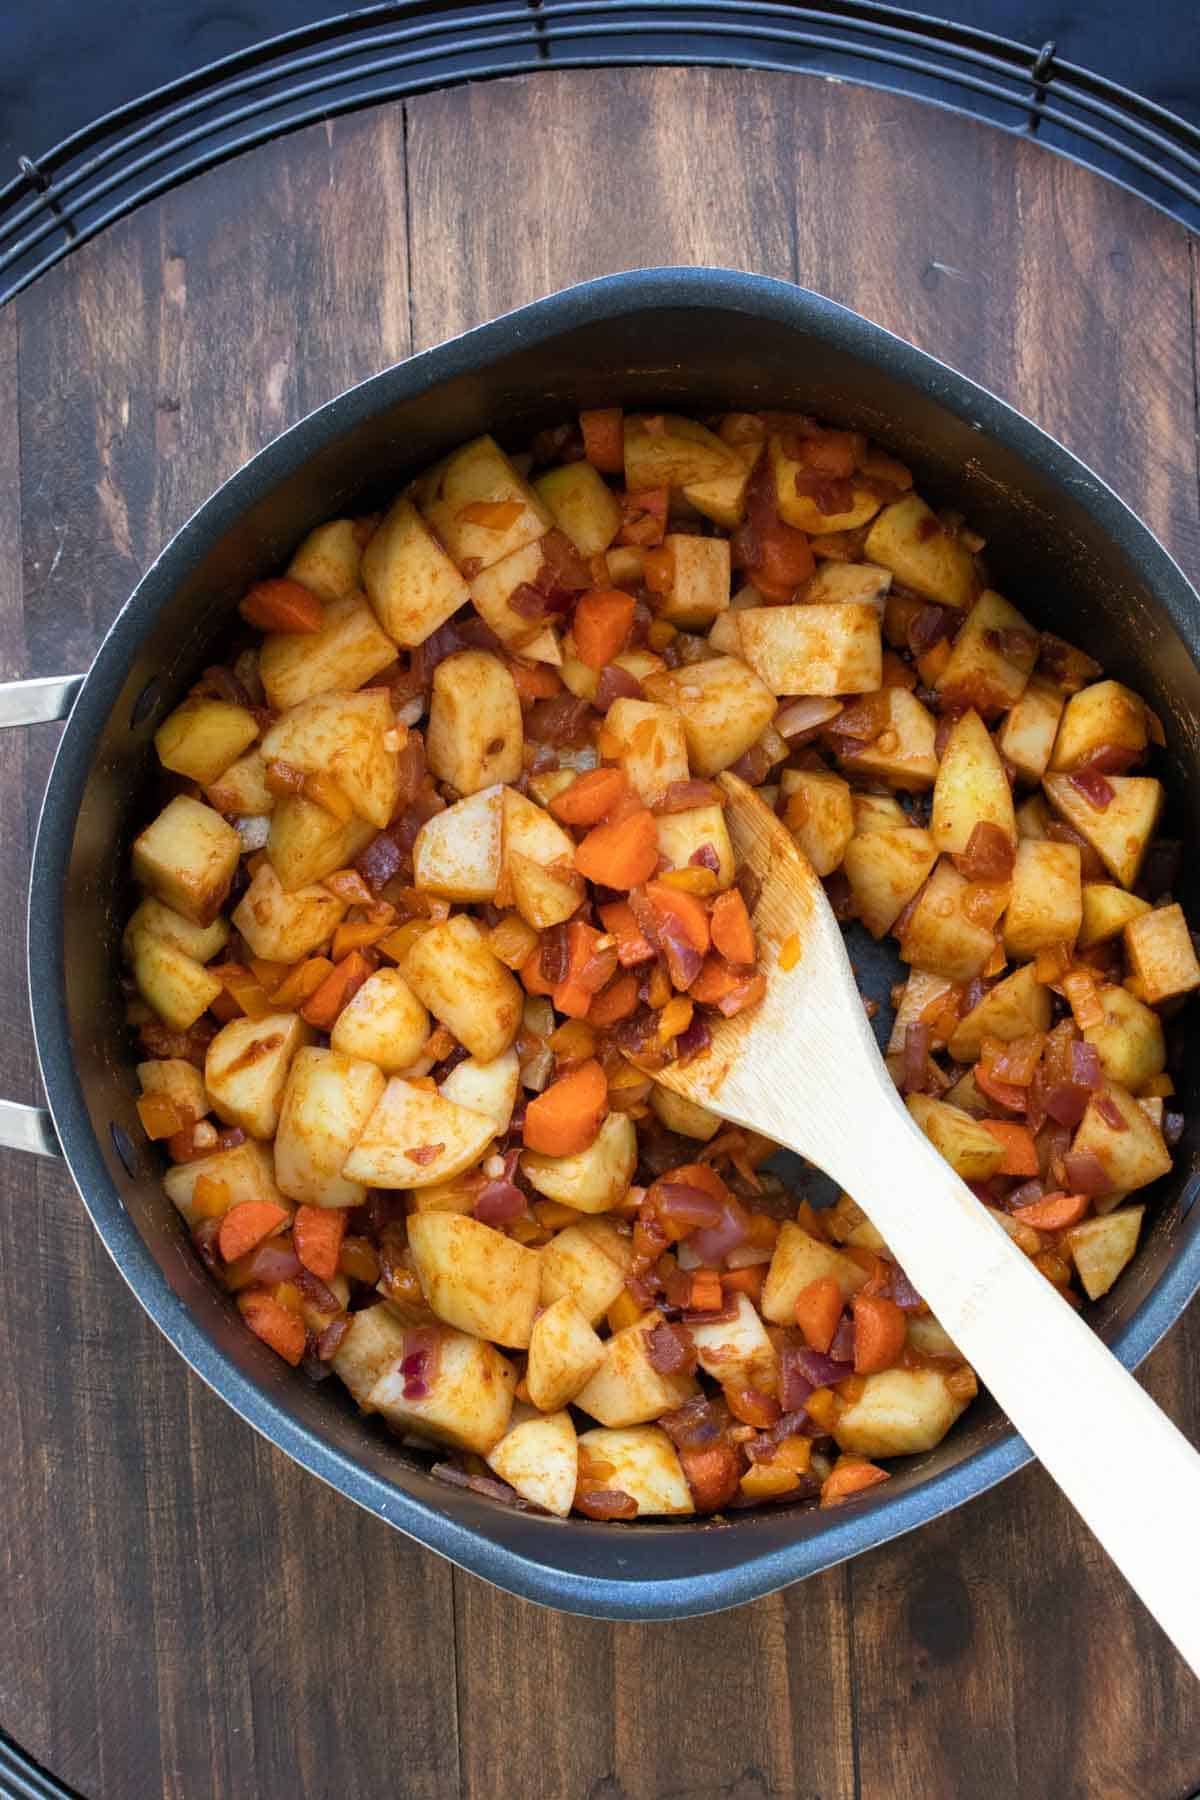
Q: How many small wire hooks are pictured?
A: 3